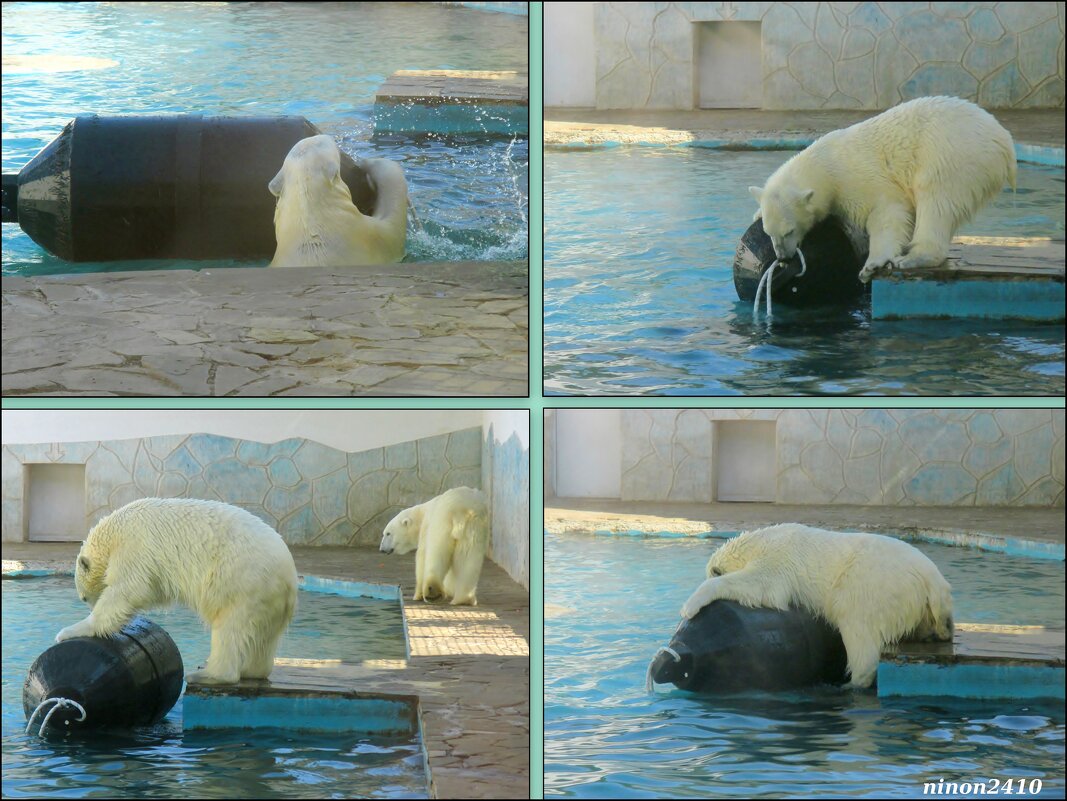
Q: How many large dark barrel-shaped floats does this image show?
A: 4